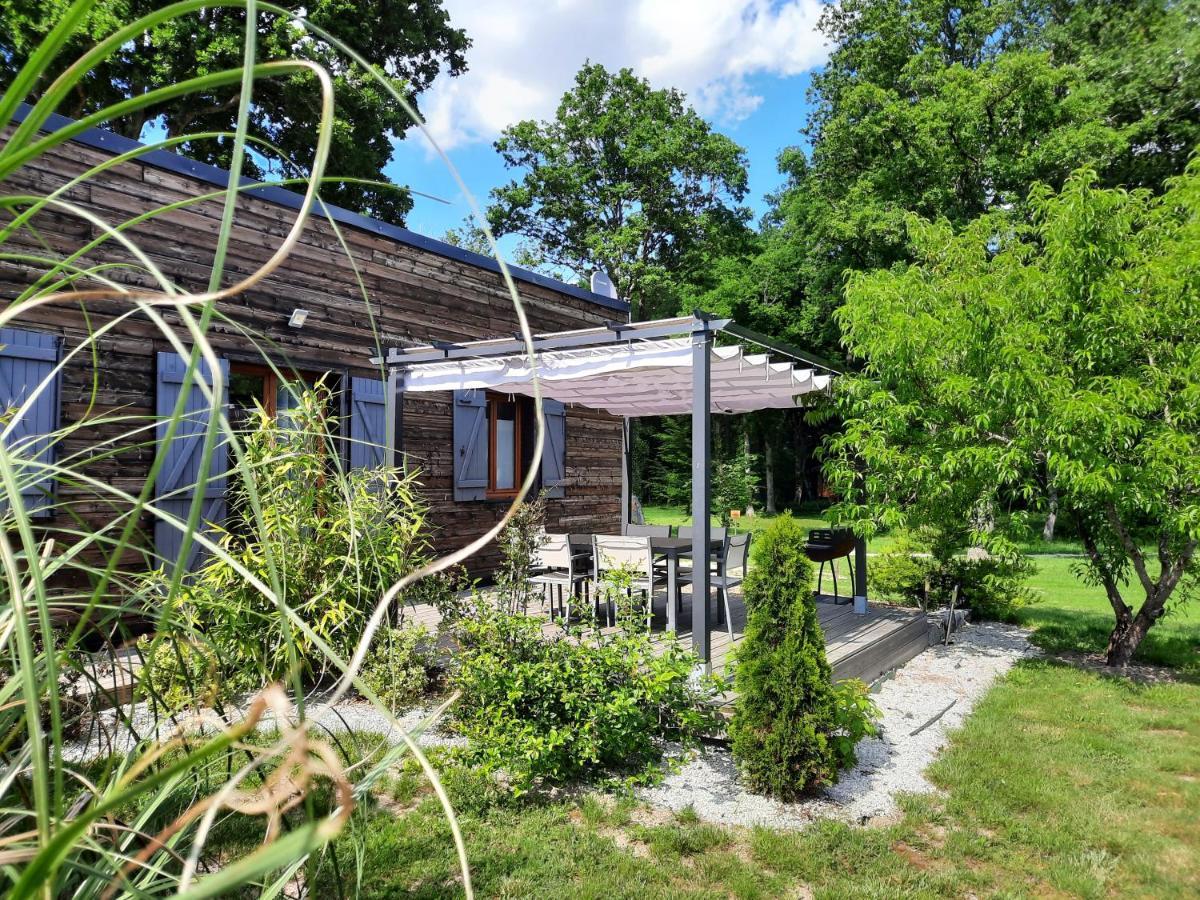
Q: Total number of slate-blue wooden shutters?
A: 5